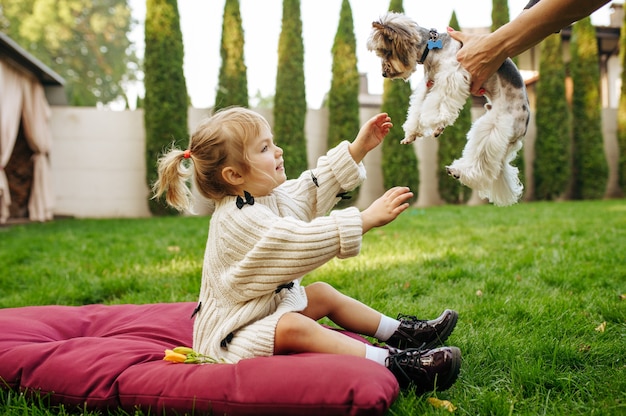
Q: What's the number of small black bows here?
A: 6